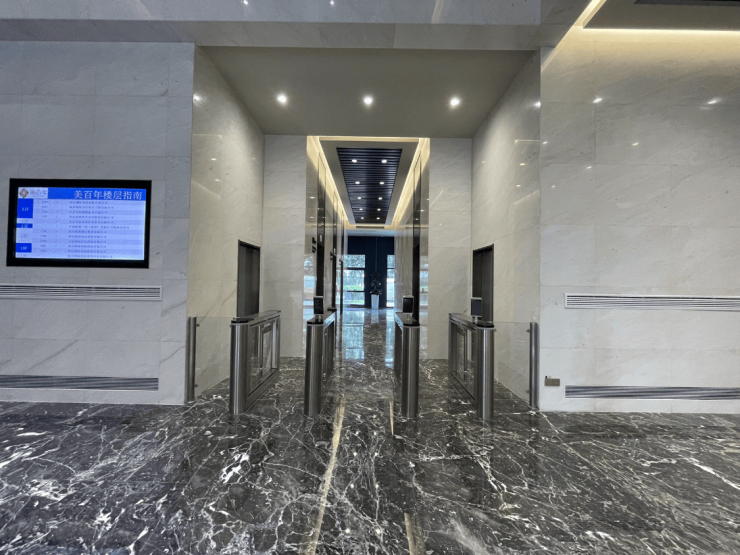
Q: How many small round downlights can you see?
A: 13